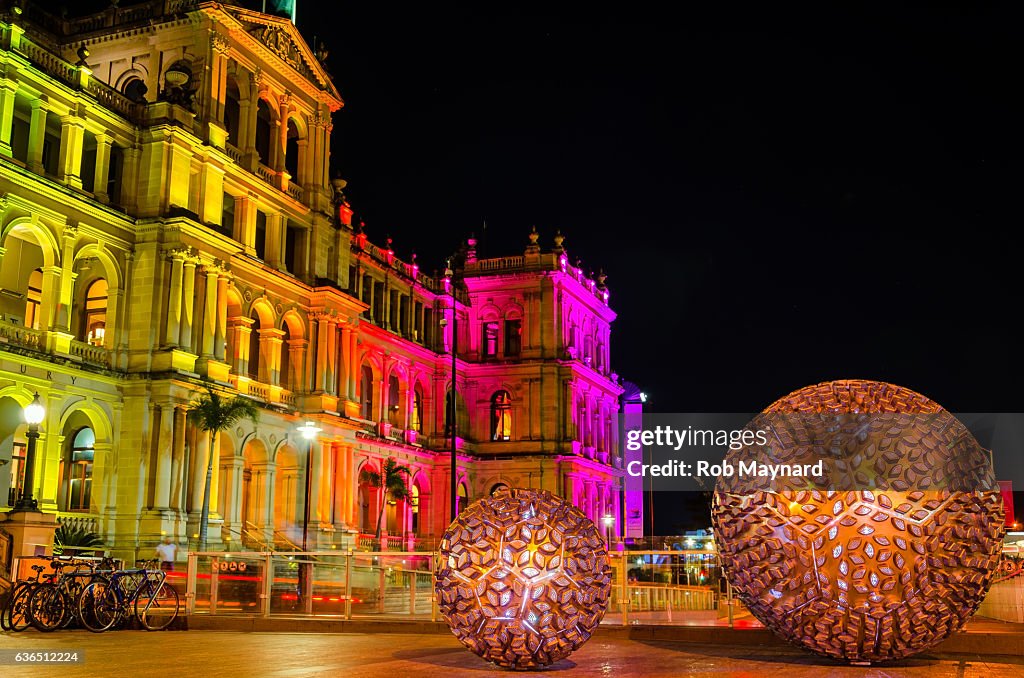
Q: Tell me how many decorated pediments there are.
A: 1